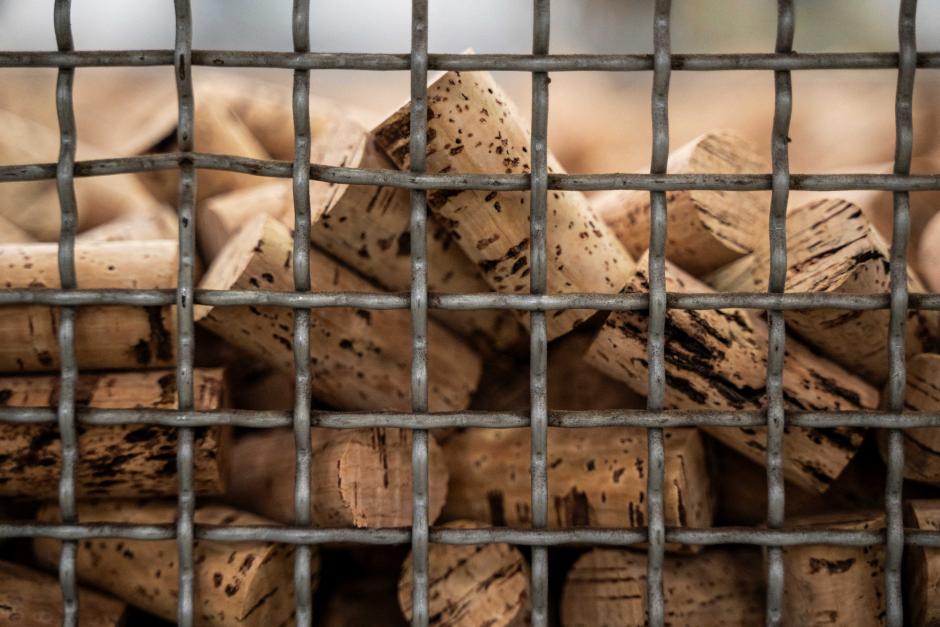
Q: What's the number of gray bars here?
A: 13